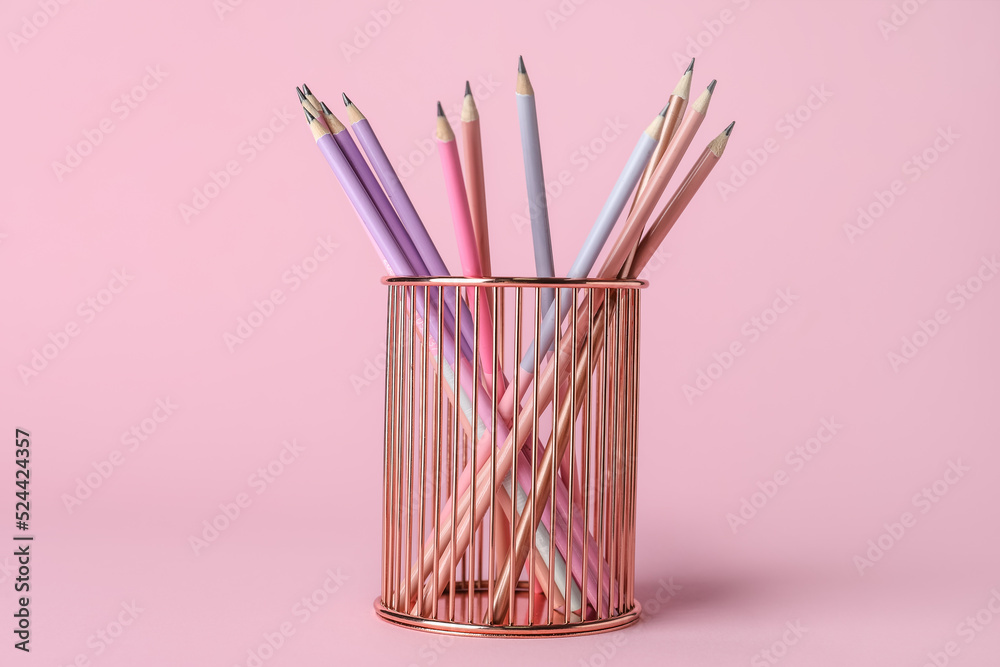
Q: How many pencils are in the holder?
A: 12